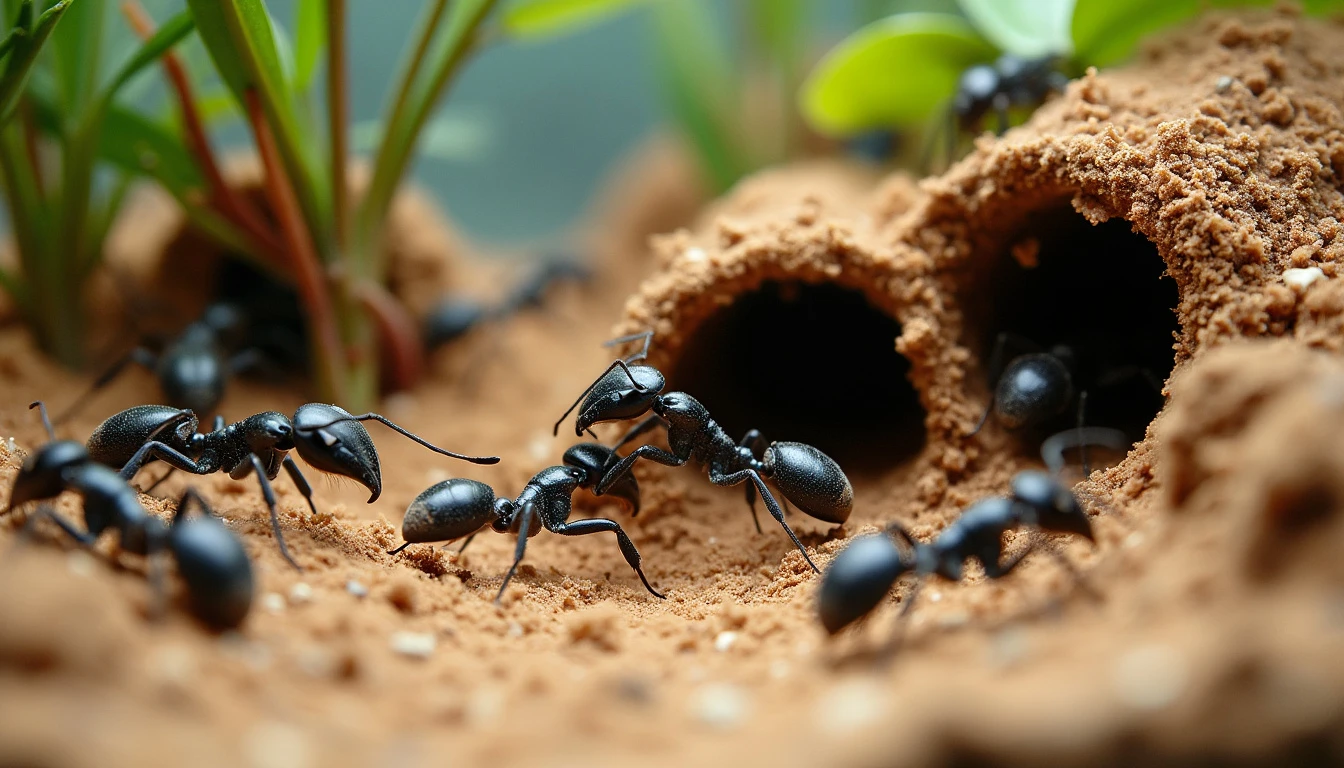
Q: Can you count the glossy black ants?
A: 9